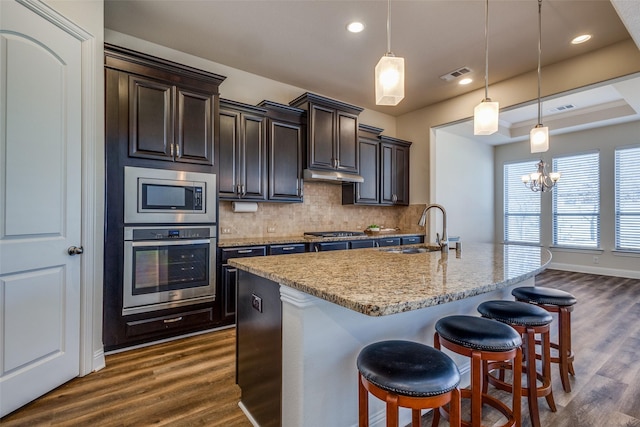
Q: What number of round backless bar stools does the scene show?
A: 4